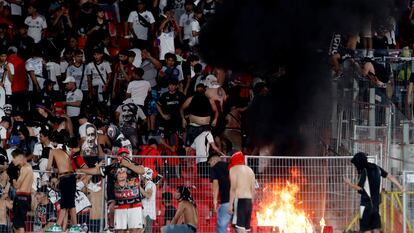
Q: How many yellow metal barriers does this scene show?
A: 1